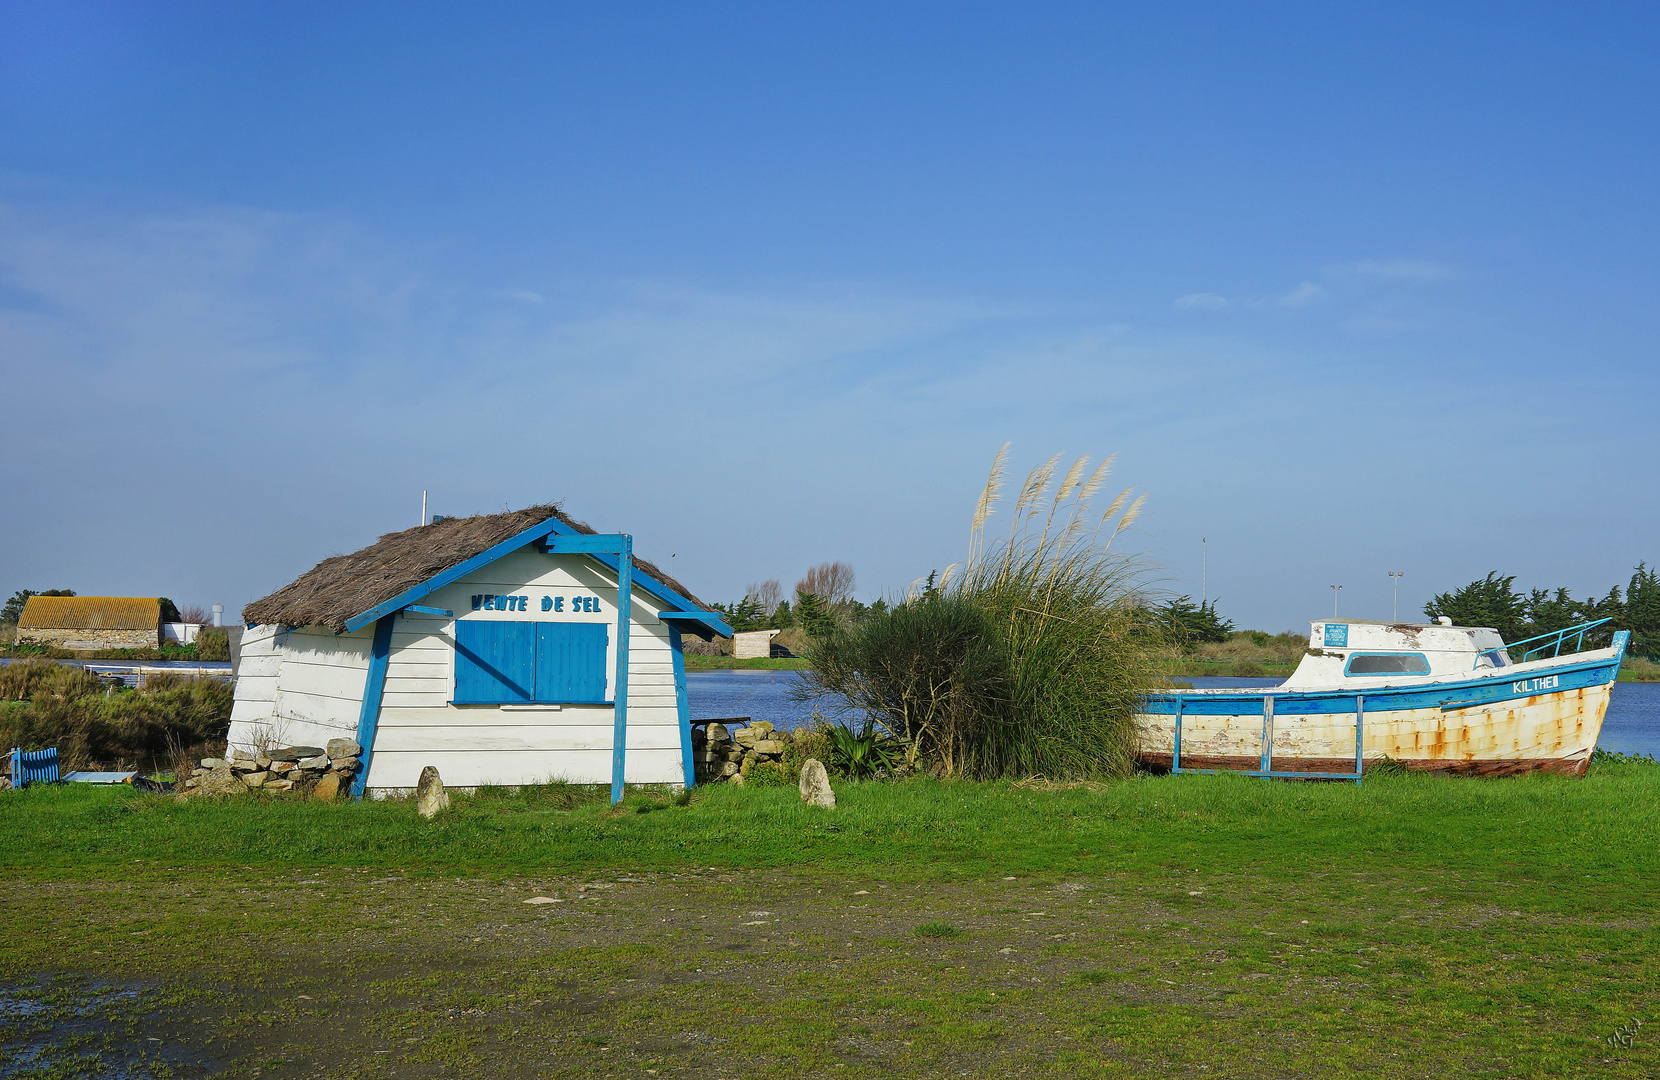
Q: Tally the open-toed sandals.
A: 0